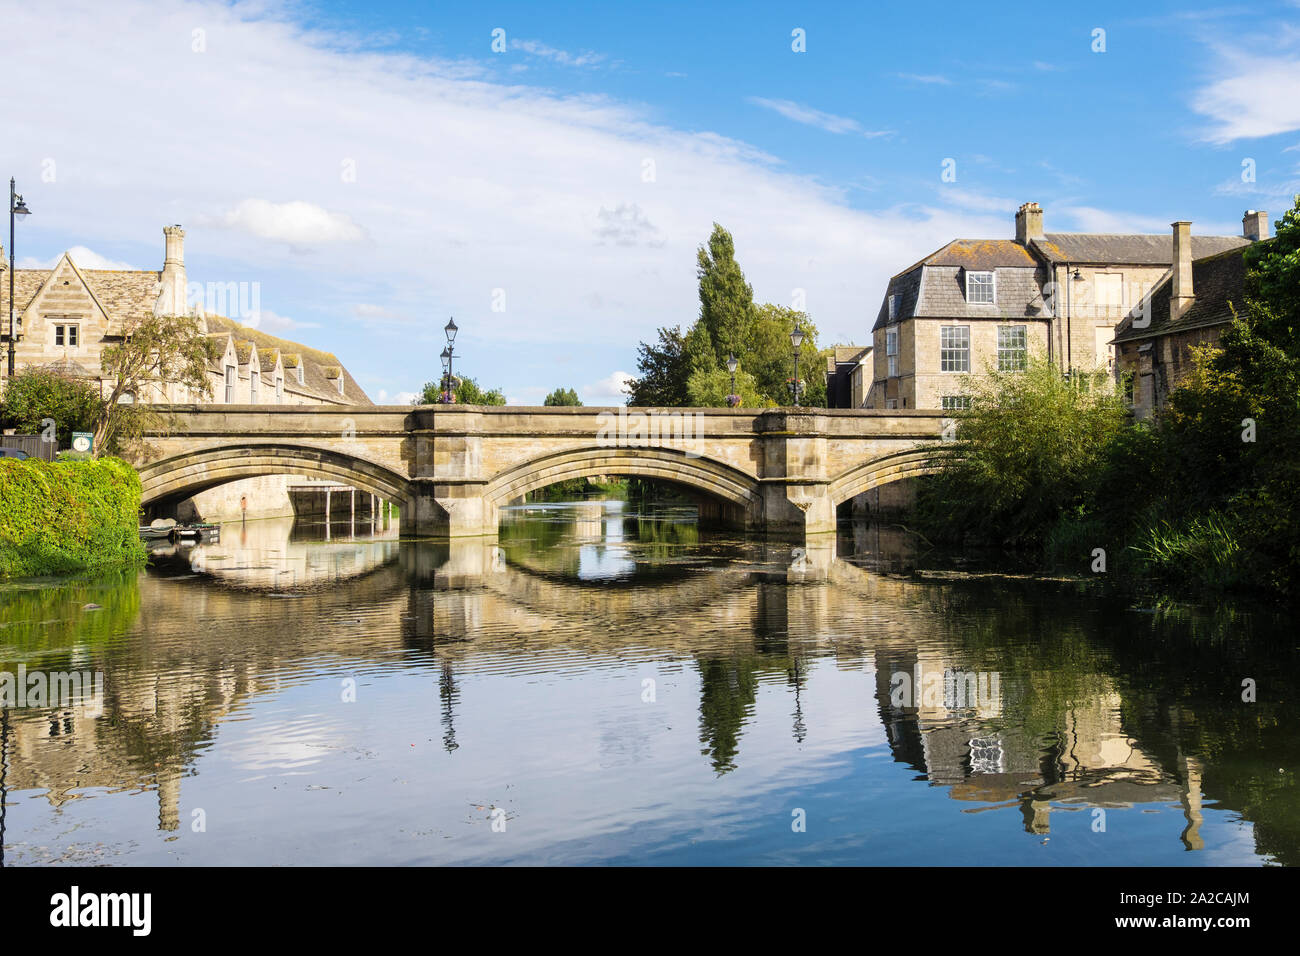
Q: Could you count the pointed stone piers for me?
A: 2